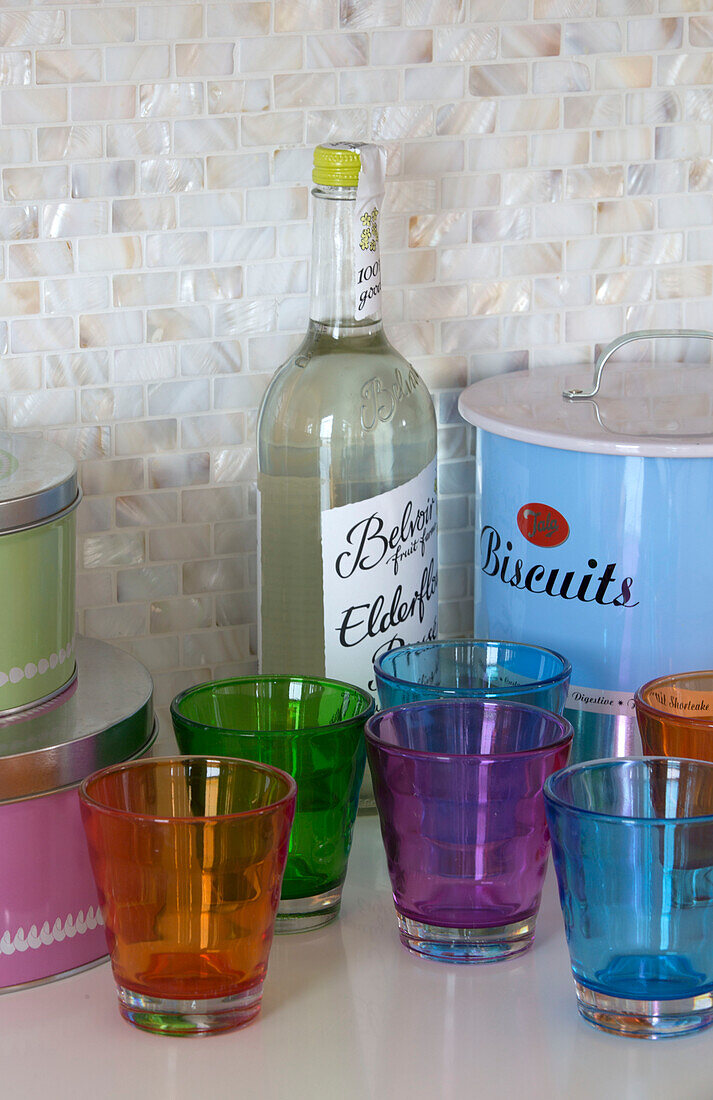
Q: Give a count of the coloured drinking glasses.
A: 6